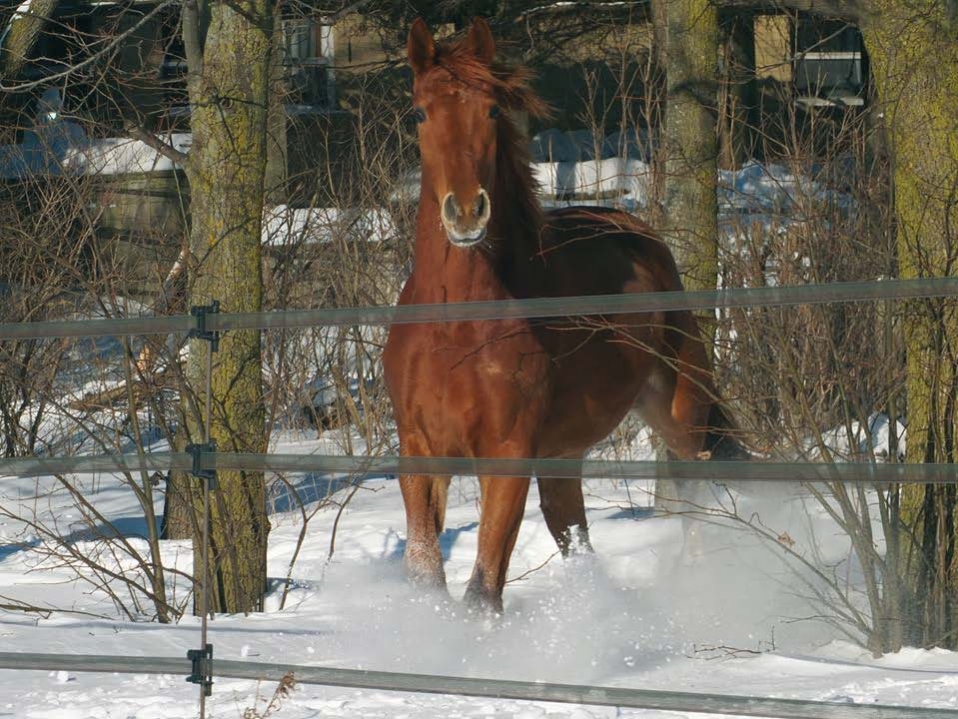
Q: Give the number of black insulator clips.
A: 3